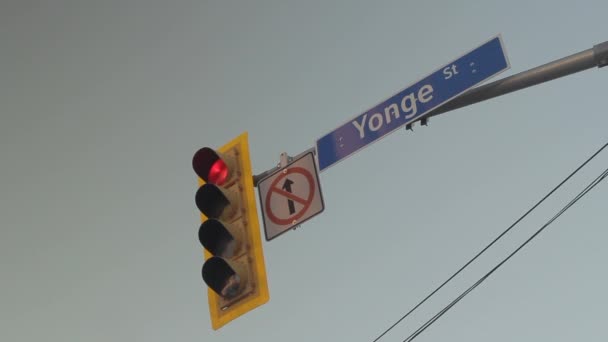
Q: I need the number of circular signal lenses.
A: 4